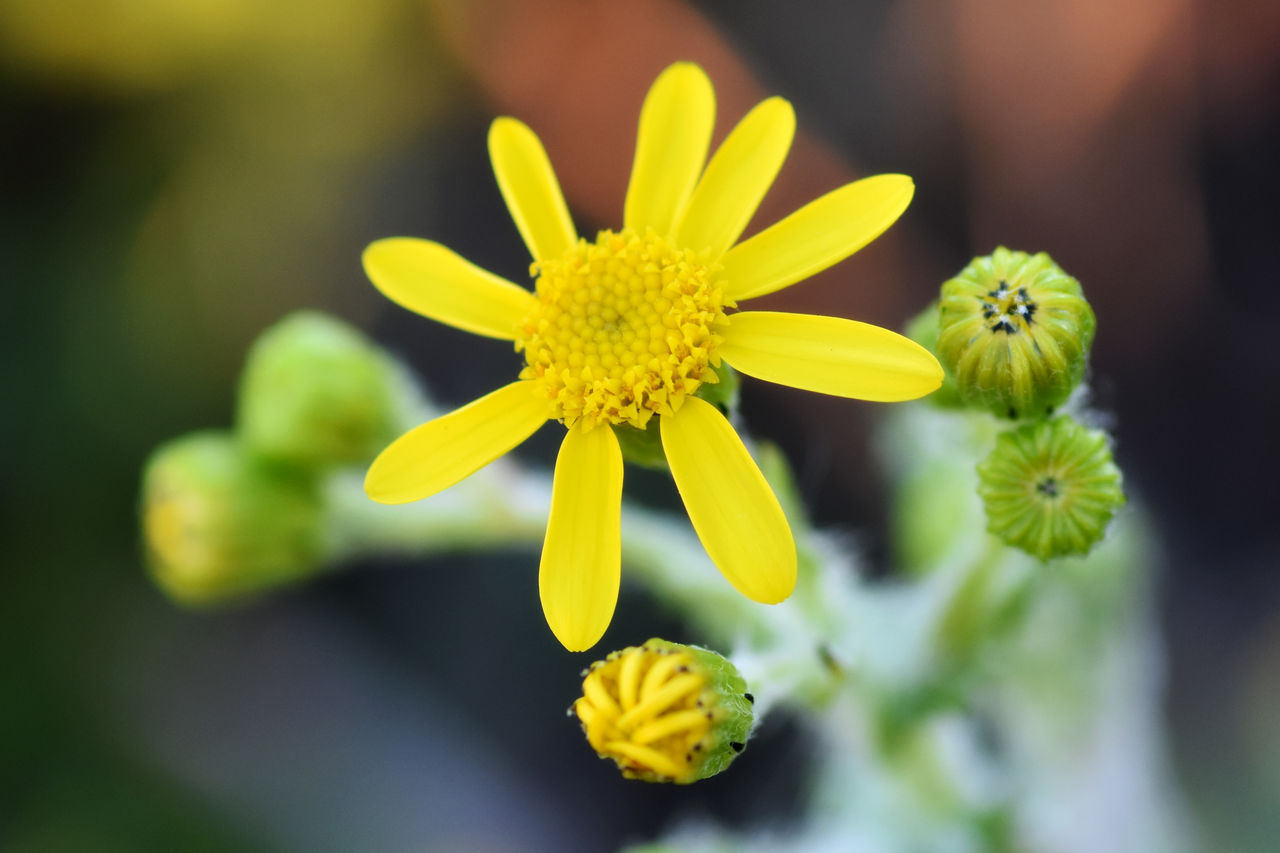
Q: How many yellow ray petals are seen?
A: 9